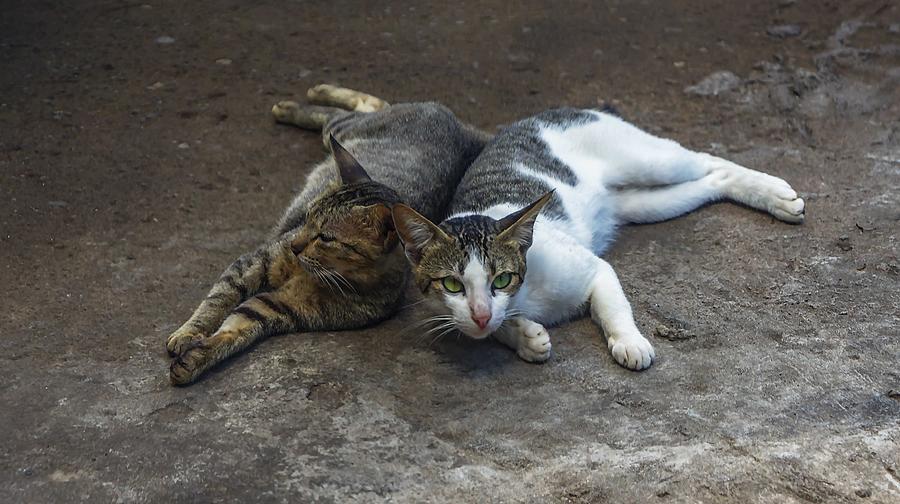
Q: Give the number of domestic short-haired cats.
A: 2